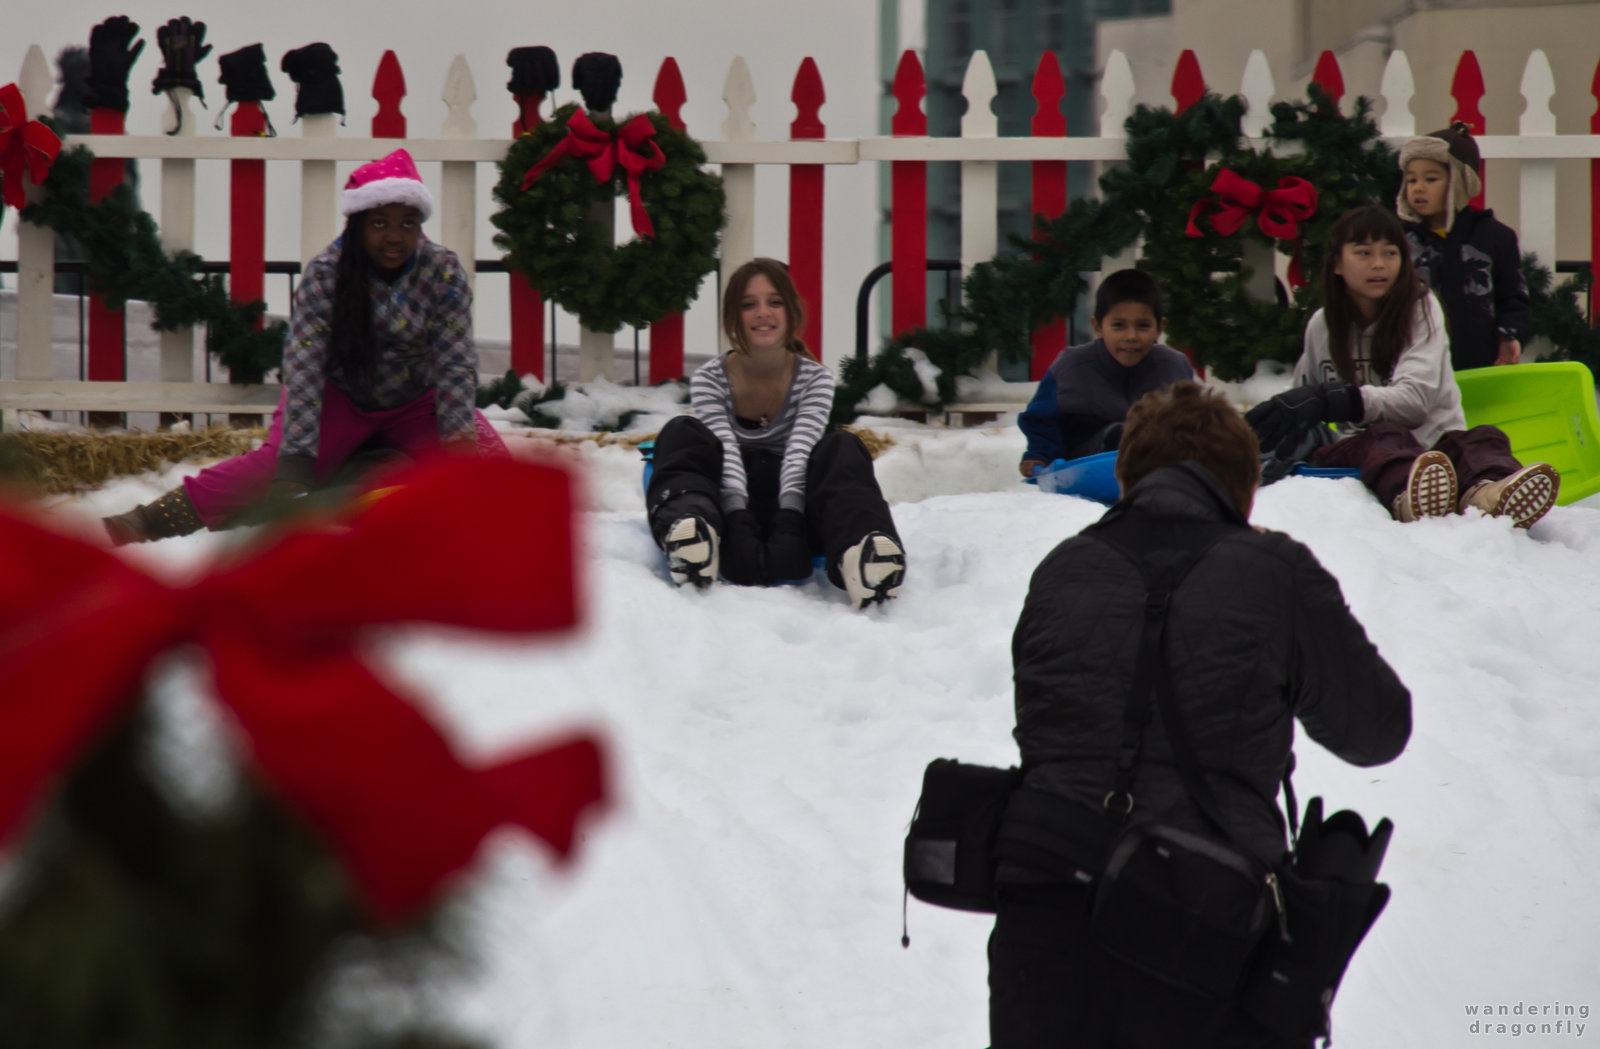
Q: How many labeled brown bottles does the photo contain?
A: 0